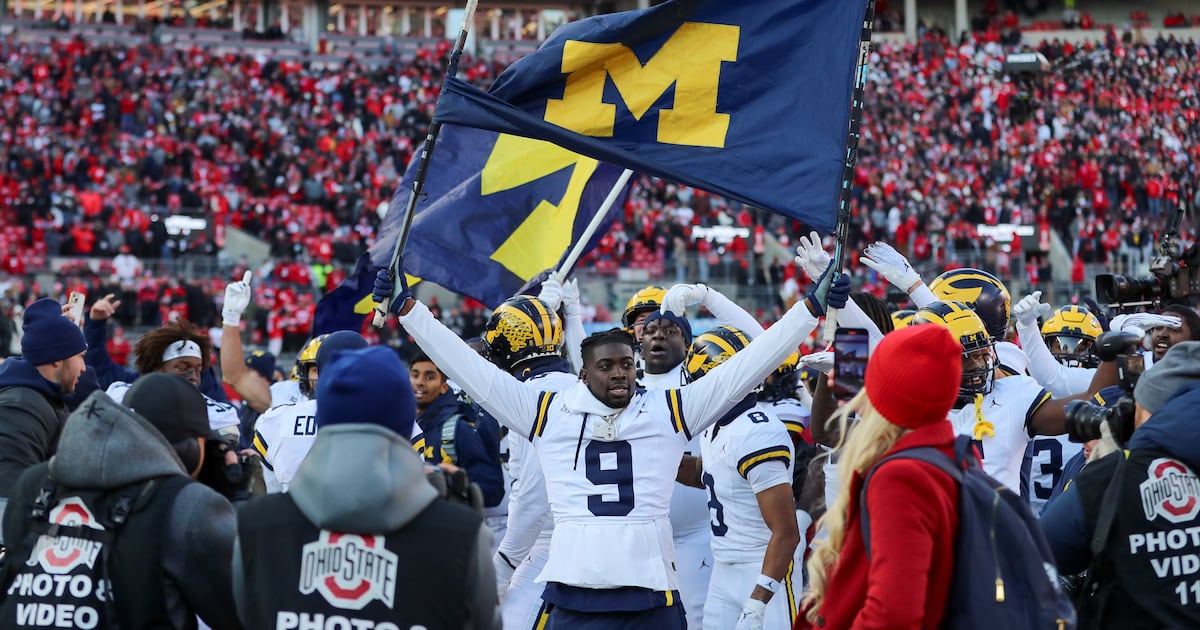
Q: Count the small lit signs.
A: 3